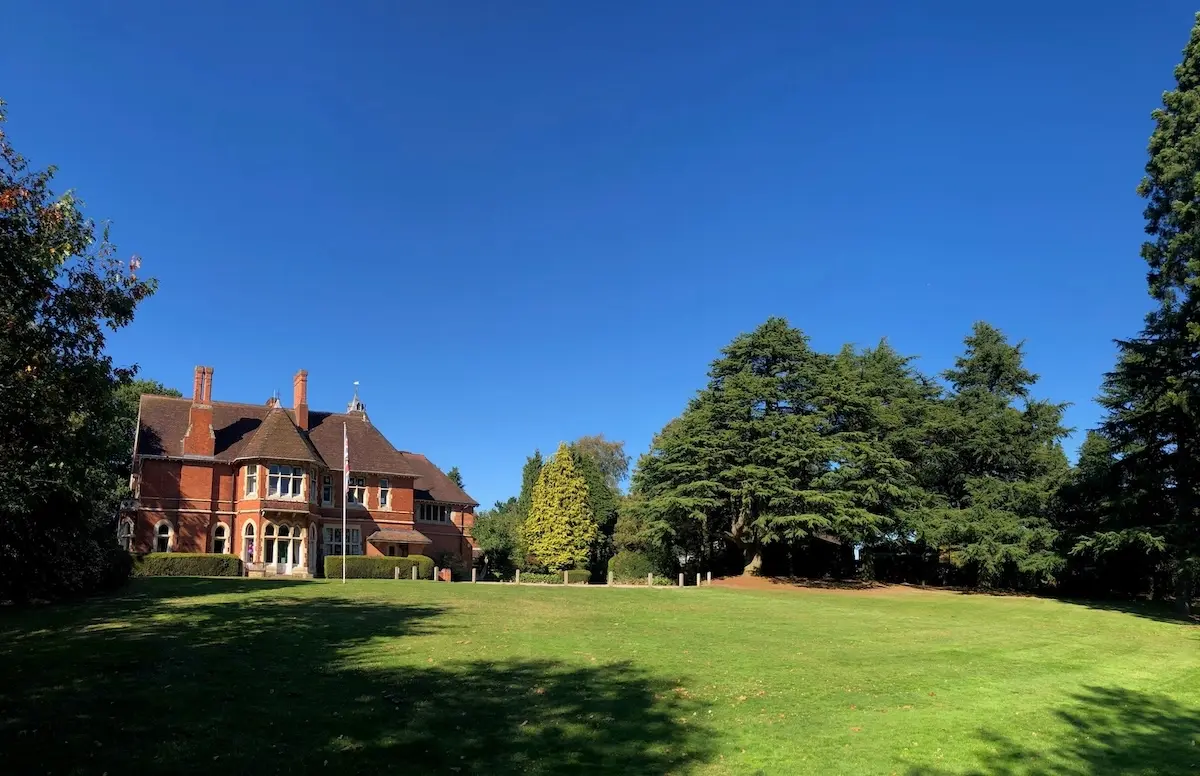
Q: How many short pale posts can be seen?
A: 11